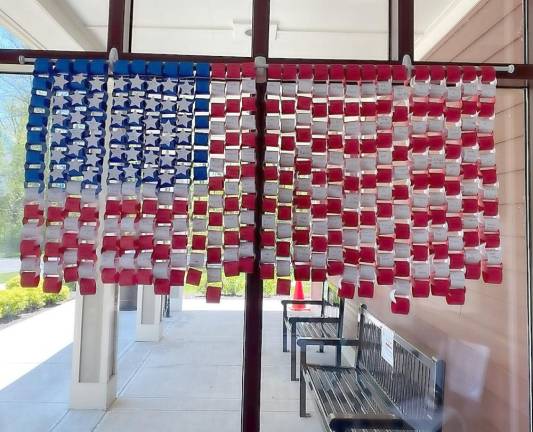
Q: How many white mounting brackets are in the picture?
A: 3